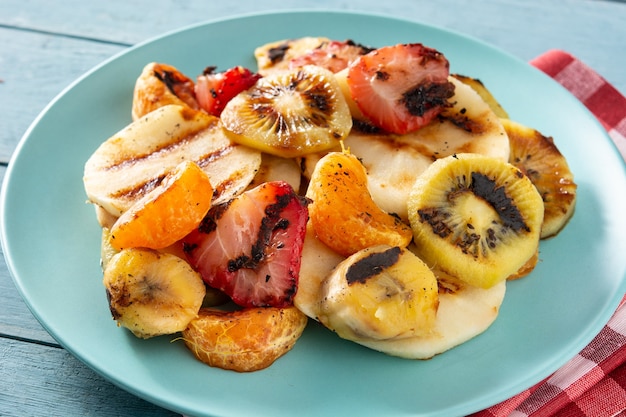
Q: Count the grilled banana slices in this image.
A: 2